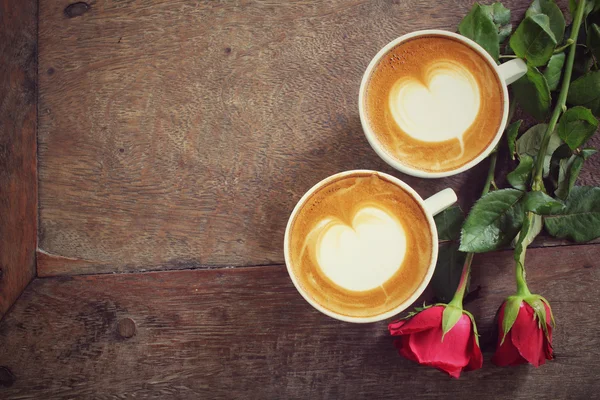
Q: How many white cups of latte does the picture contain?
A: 2